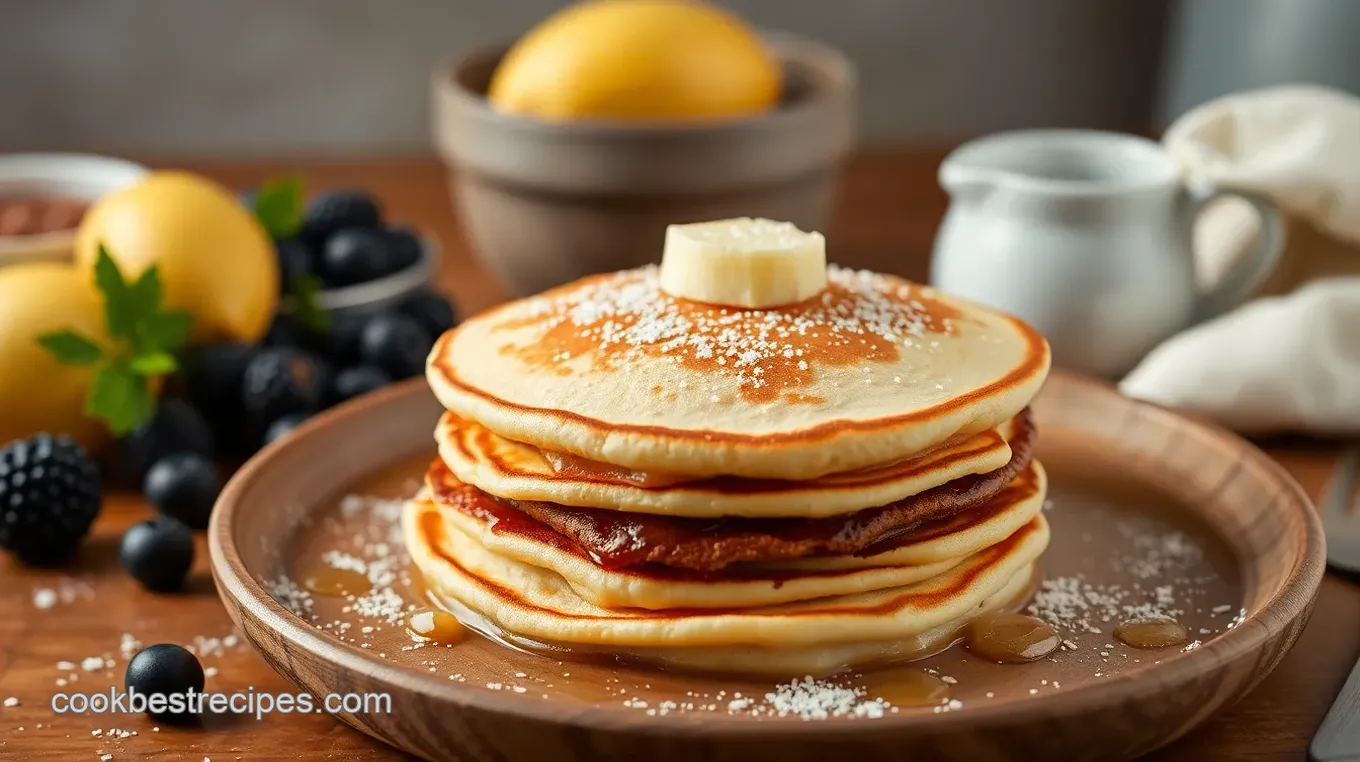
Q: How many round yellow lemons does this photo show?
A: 3